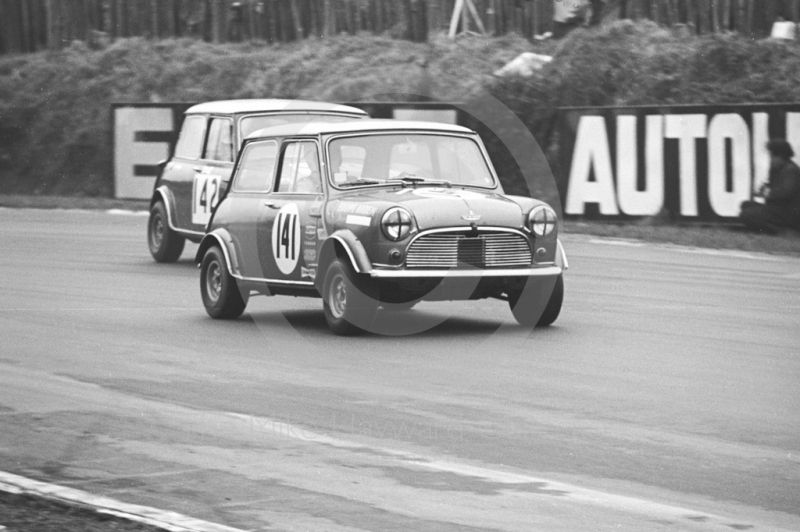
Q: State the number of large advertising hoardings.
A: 2